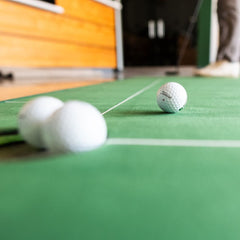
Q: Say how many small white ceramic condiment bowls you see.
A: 0